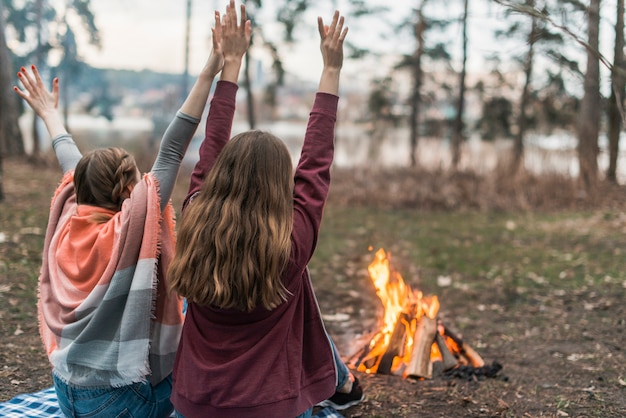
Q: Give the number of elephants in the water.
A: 0